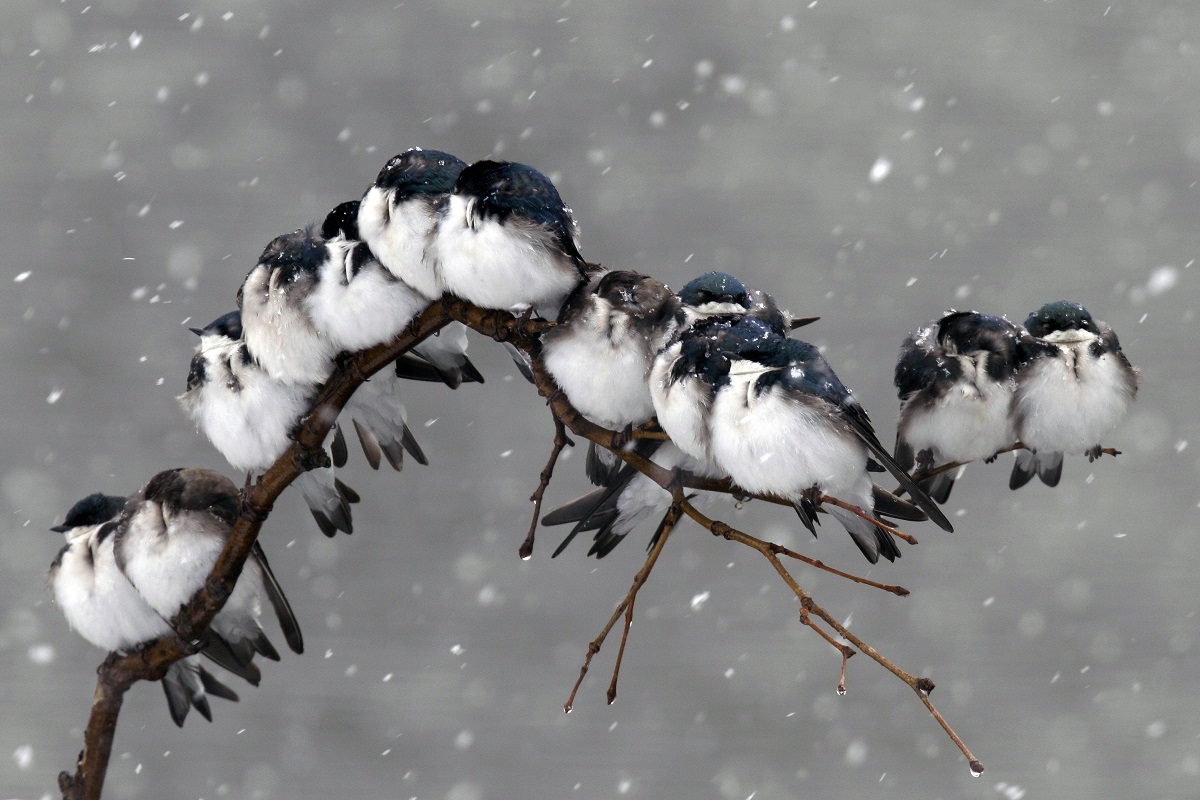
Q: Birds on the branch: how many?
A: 13